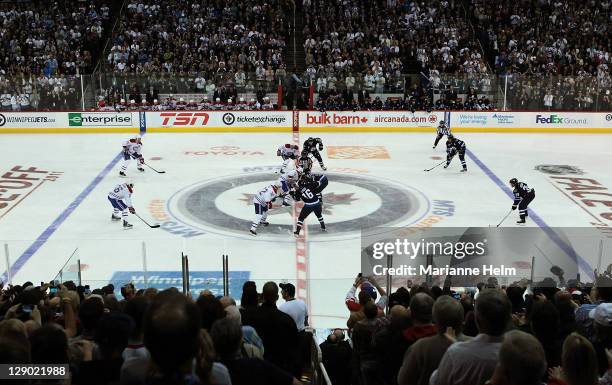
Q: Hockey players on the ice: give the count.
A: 10